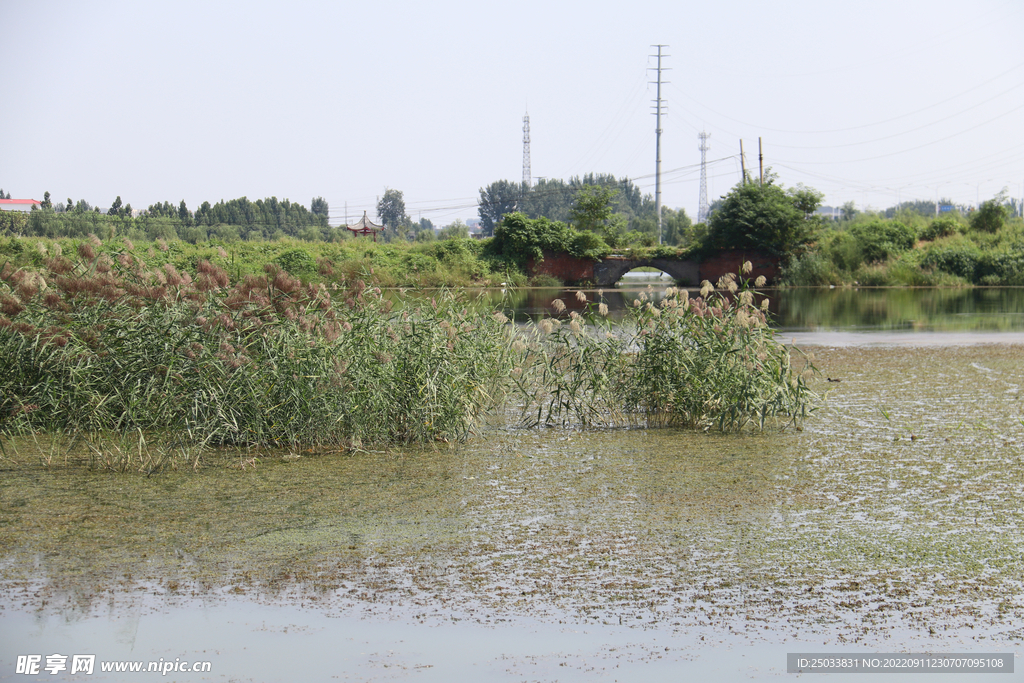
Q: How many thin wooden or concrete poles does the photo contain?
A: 2